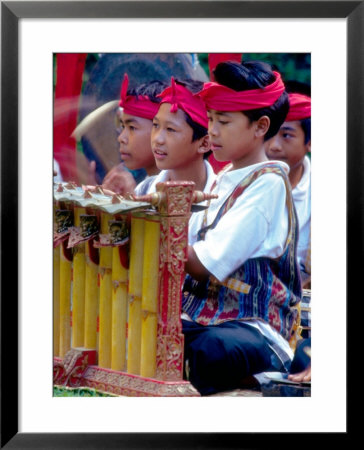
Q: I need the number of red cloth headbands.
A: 4